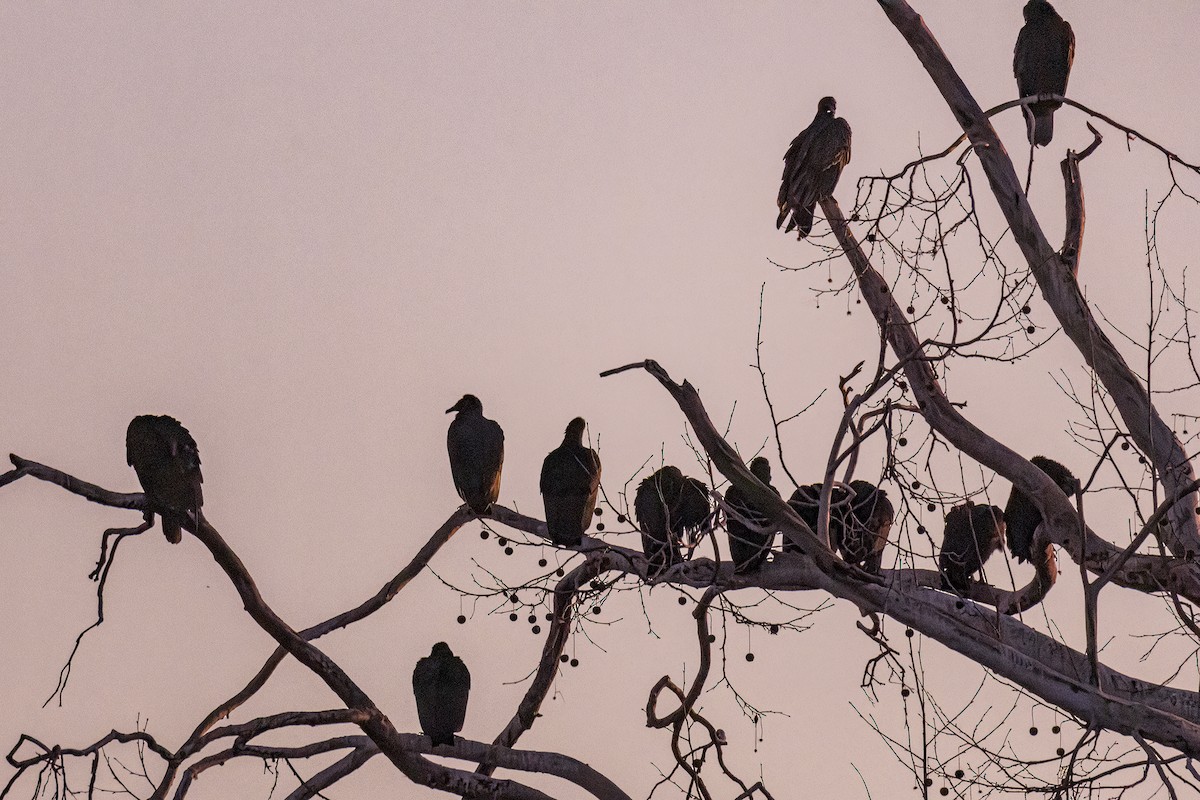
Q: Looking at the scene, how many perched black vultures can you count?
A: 12